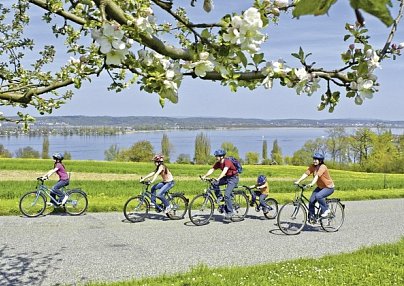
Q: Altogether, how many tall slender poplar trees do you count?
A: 5